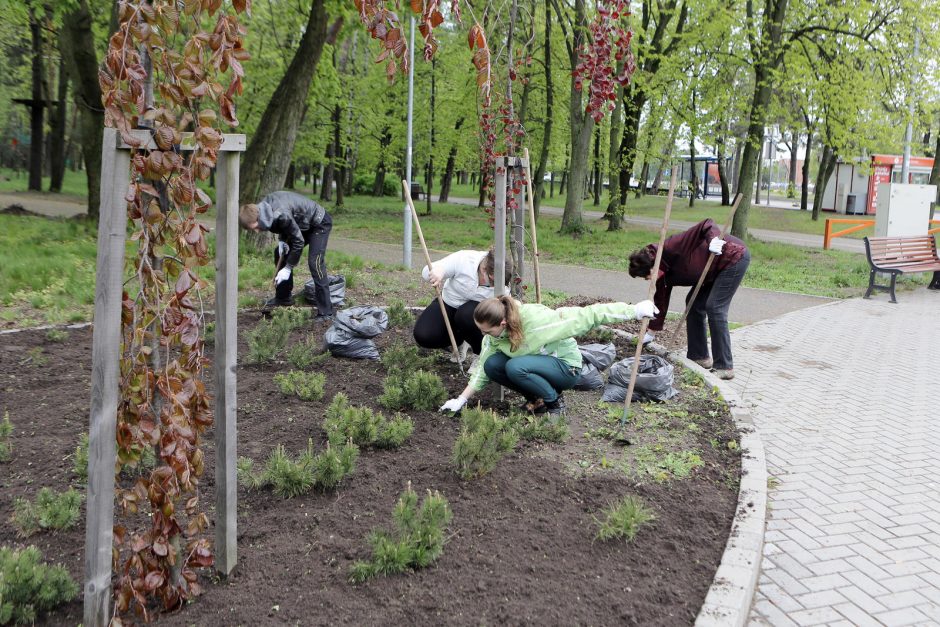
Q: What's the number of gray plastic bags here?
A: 4